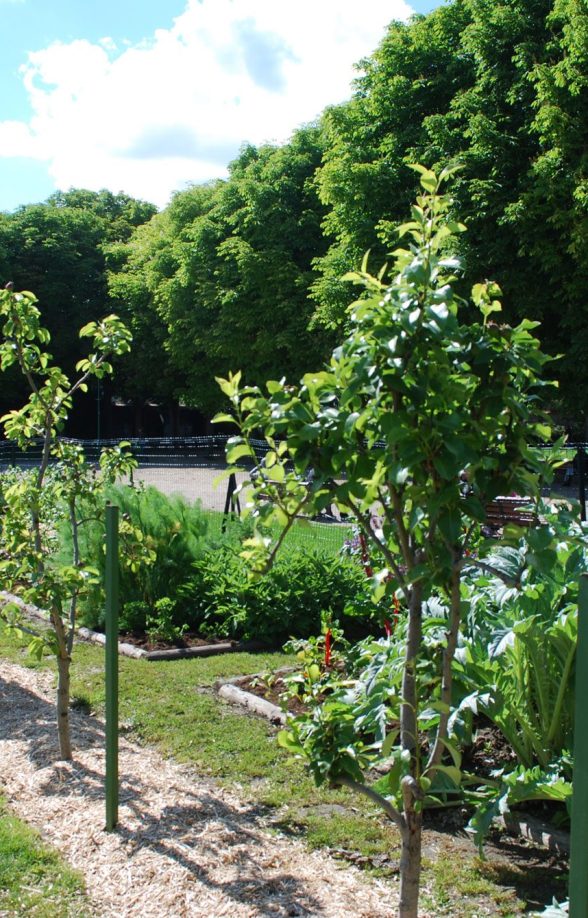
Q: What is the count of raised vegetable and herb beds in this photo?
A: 2